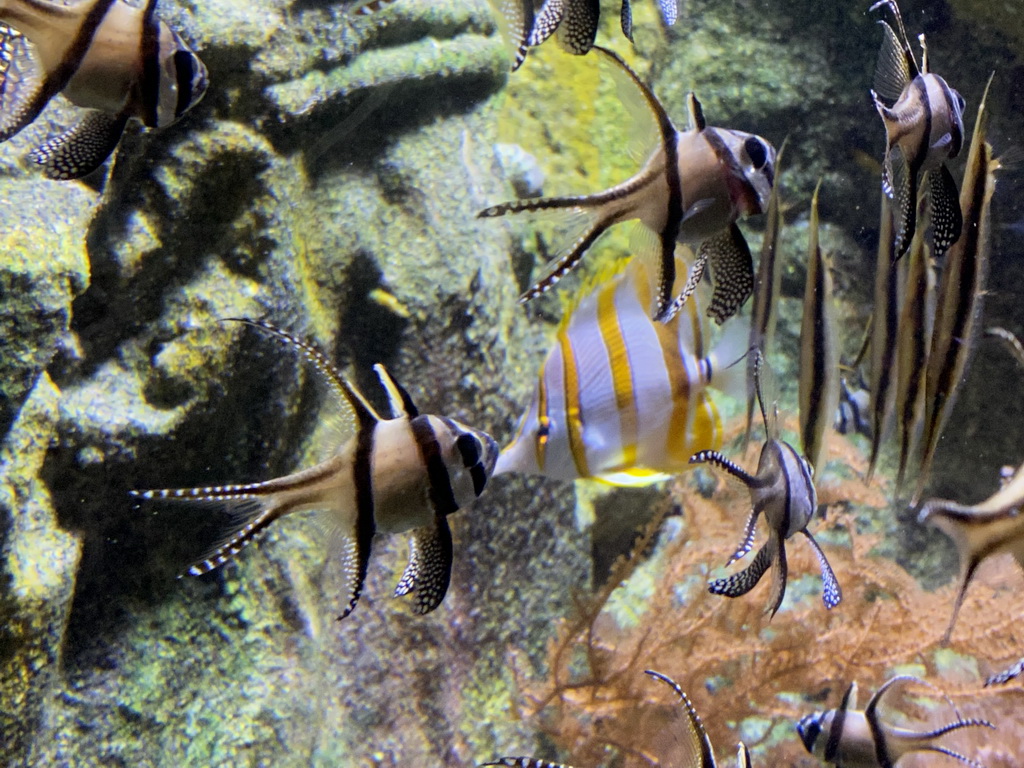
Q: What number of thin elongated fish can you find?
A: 5